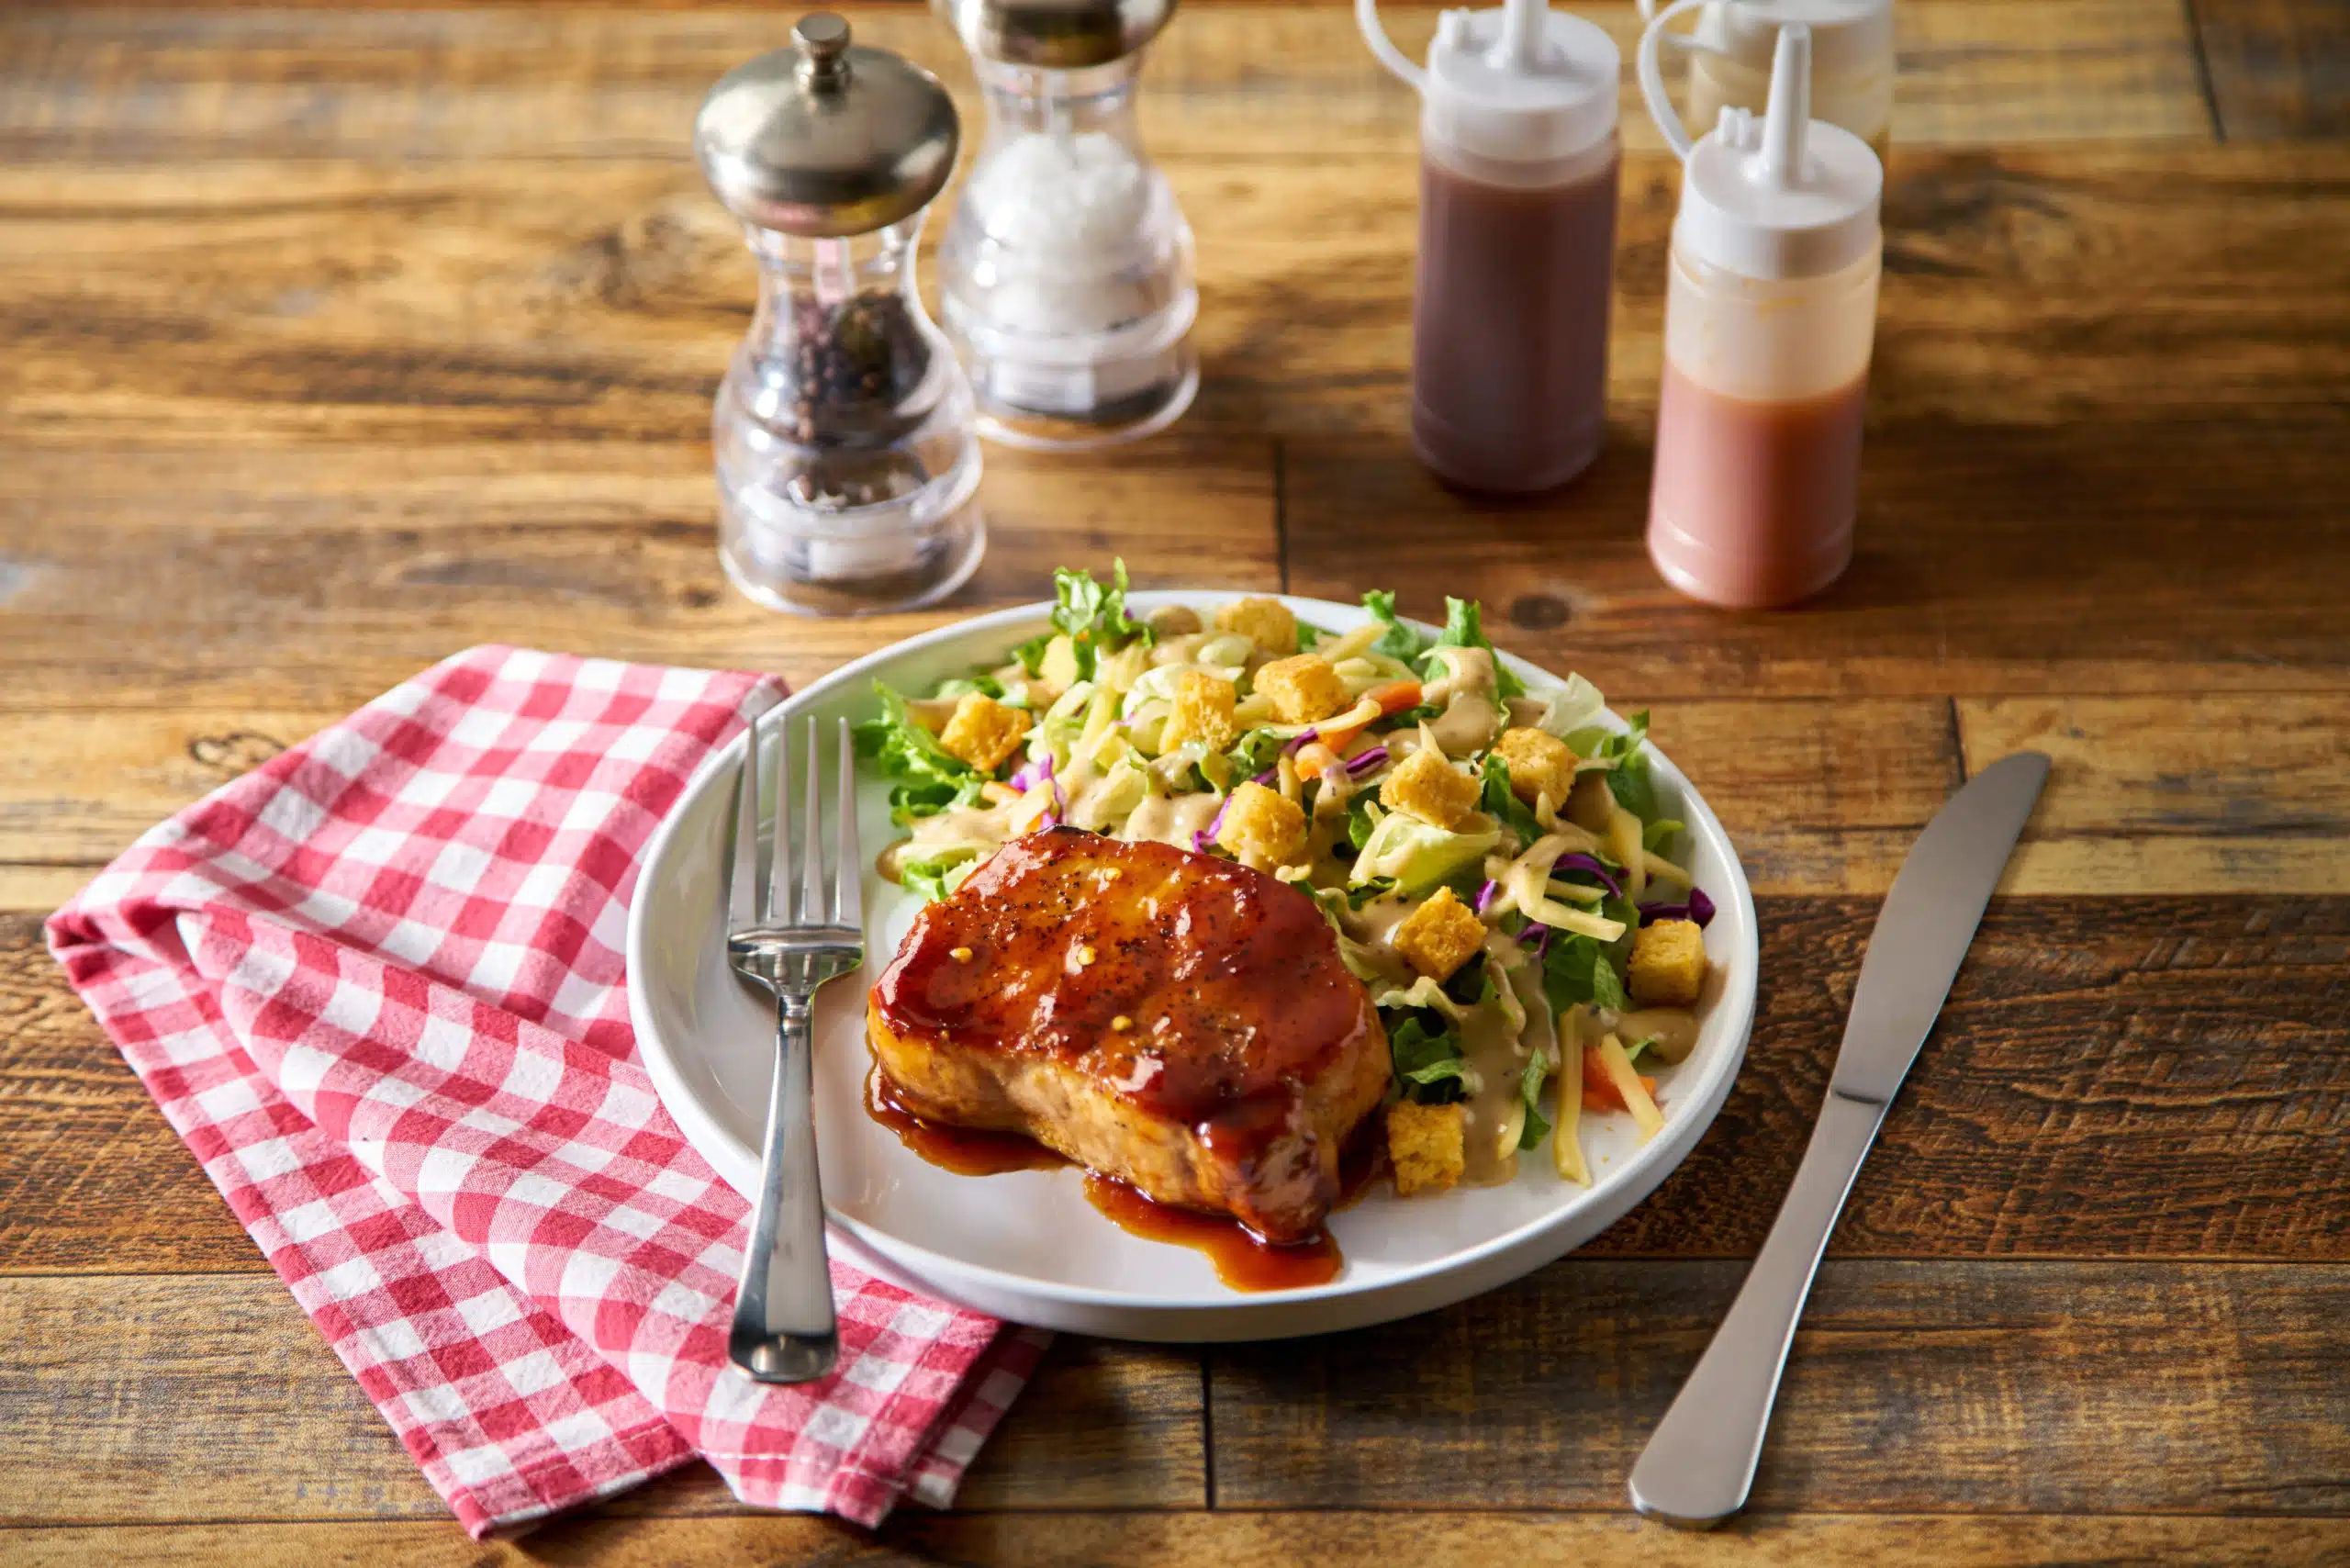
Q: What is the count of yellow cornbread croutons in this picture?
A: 10